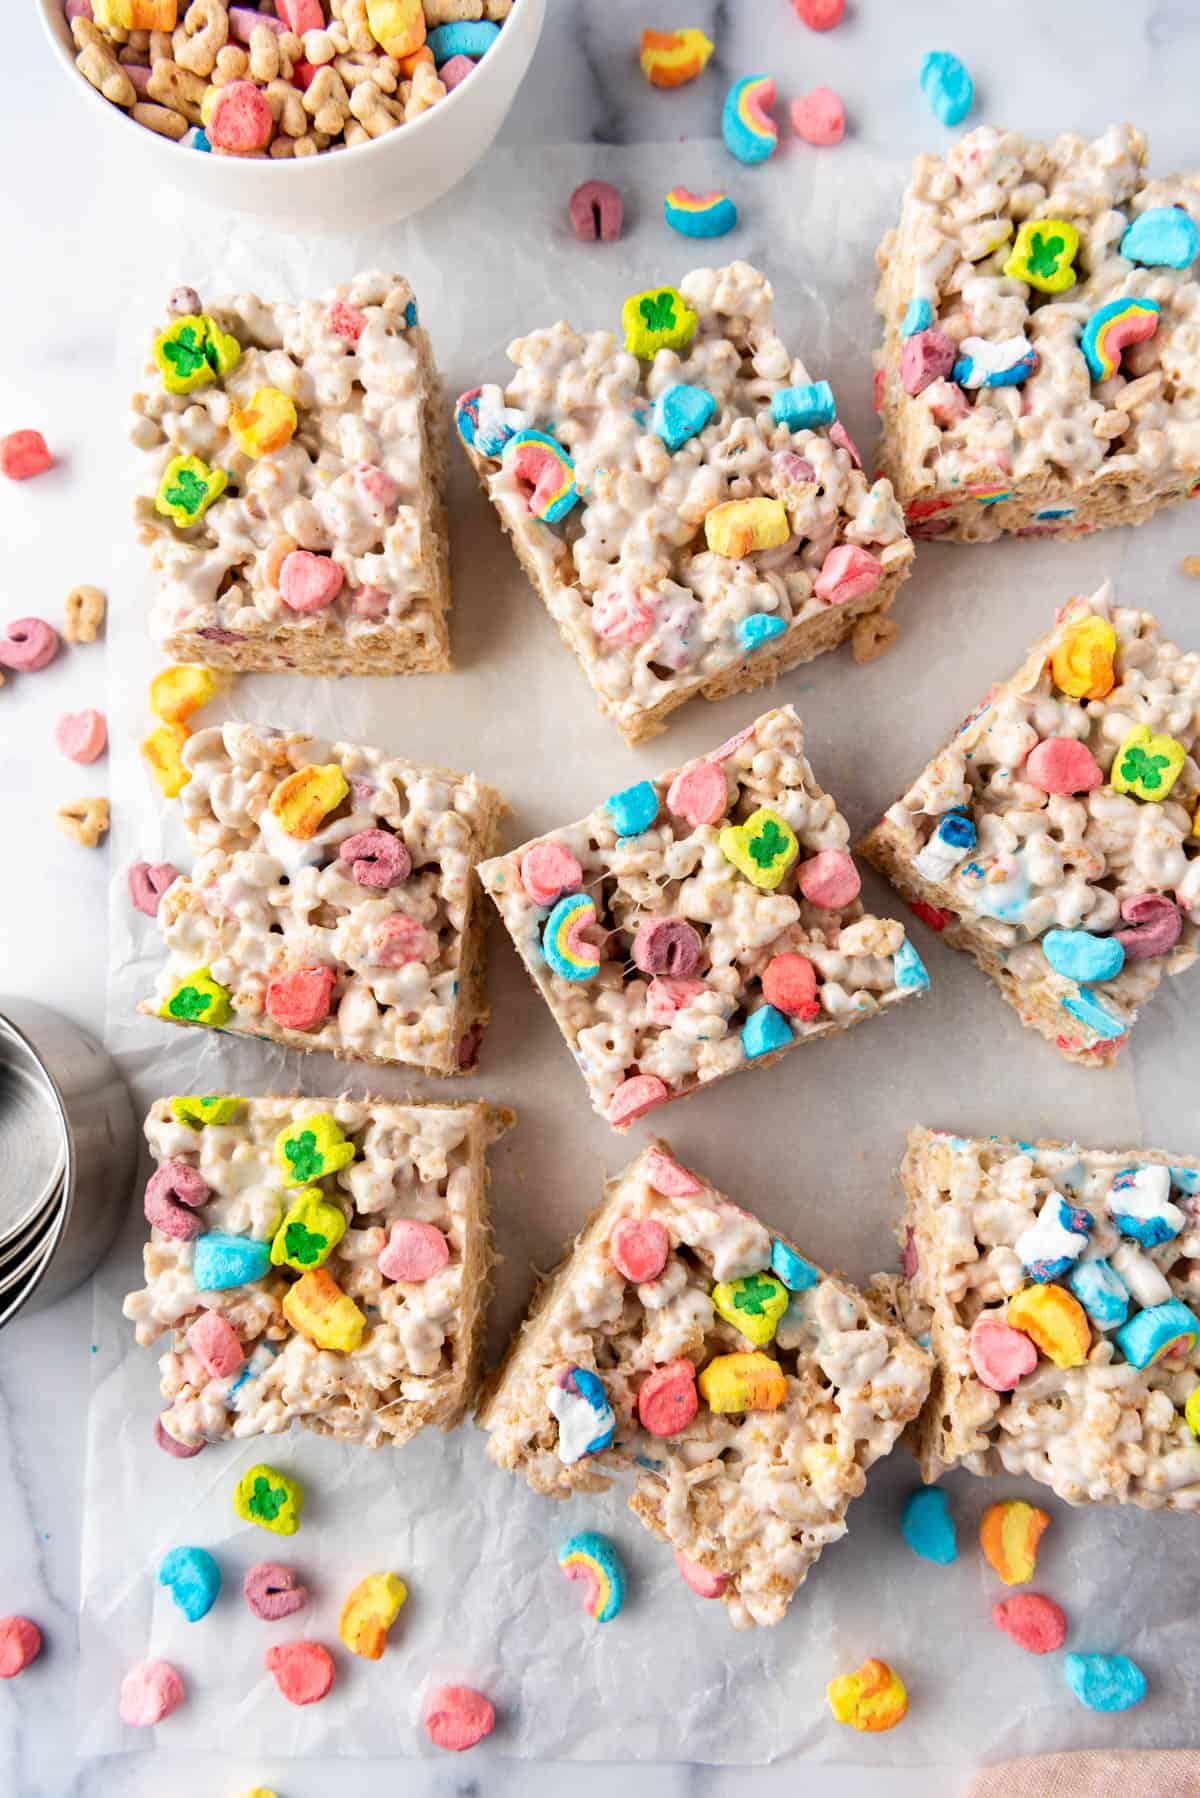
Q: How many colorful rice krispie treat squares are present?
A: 9